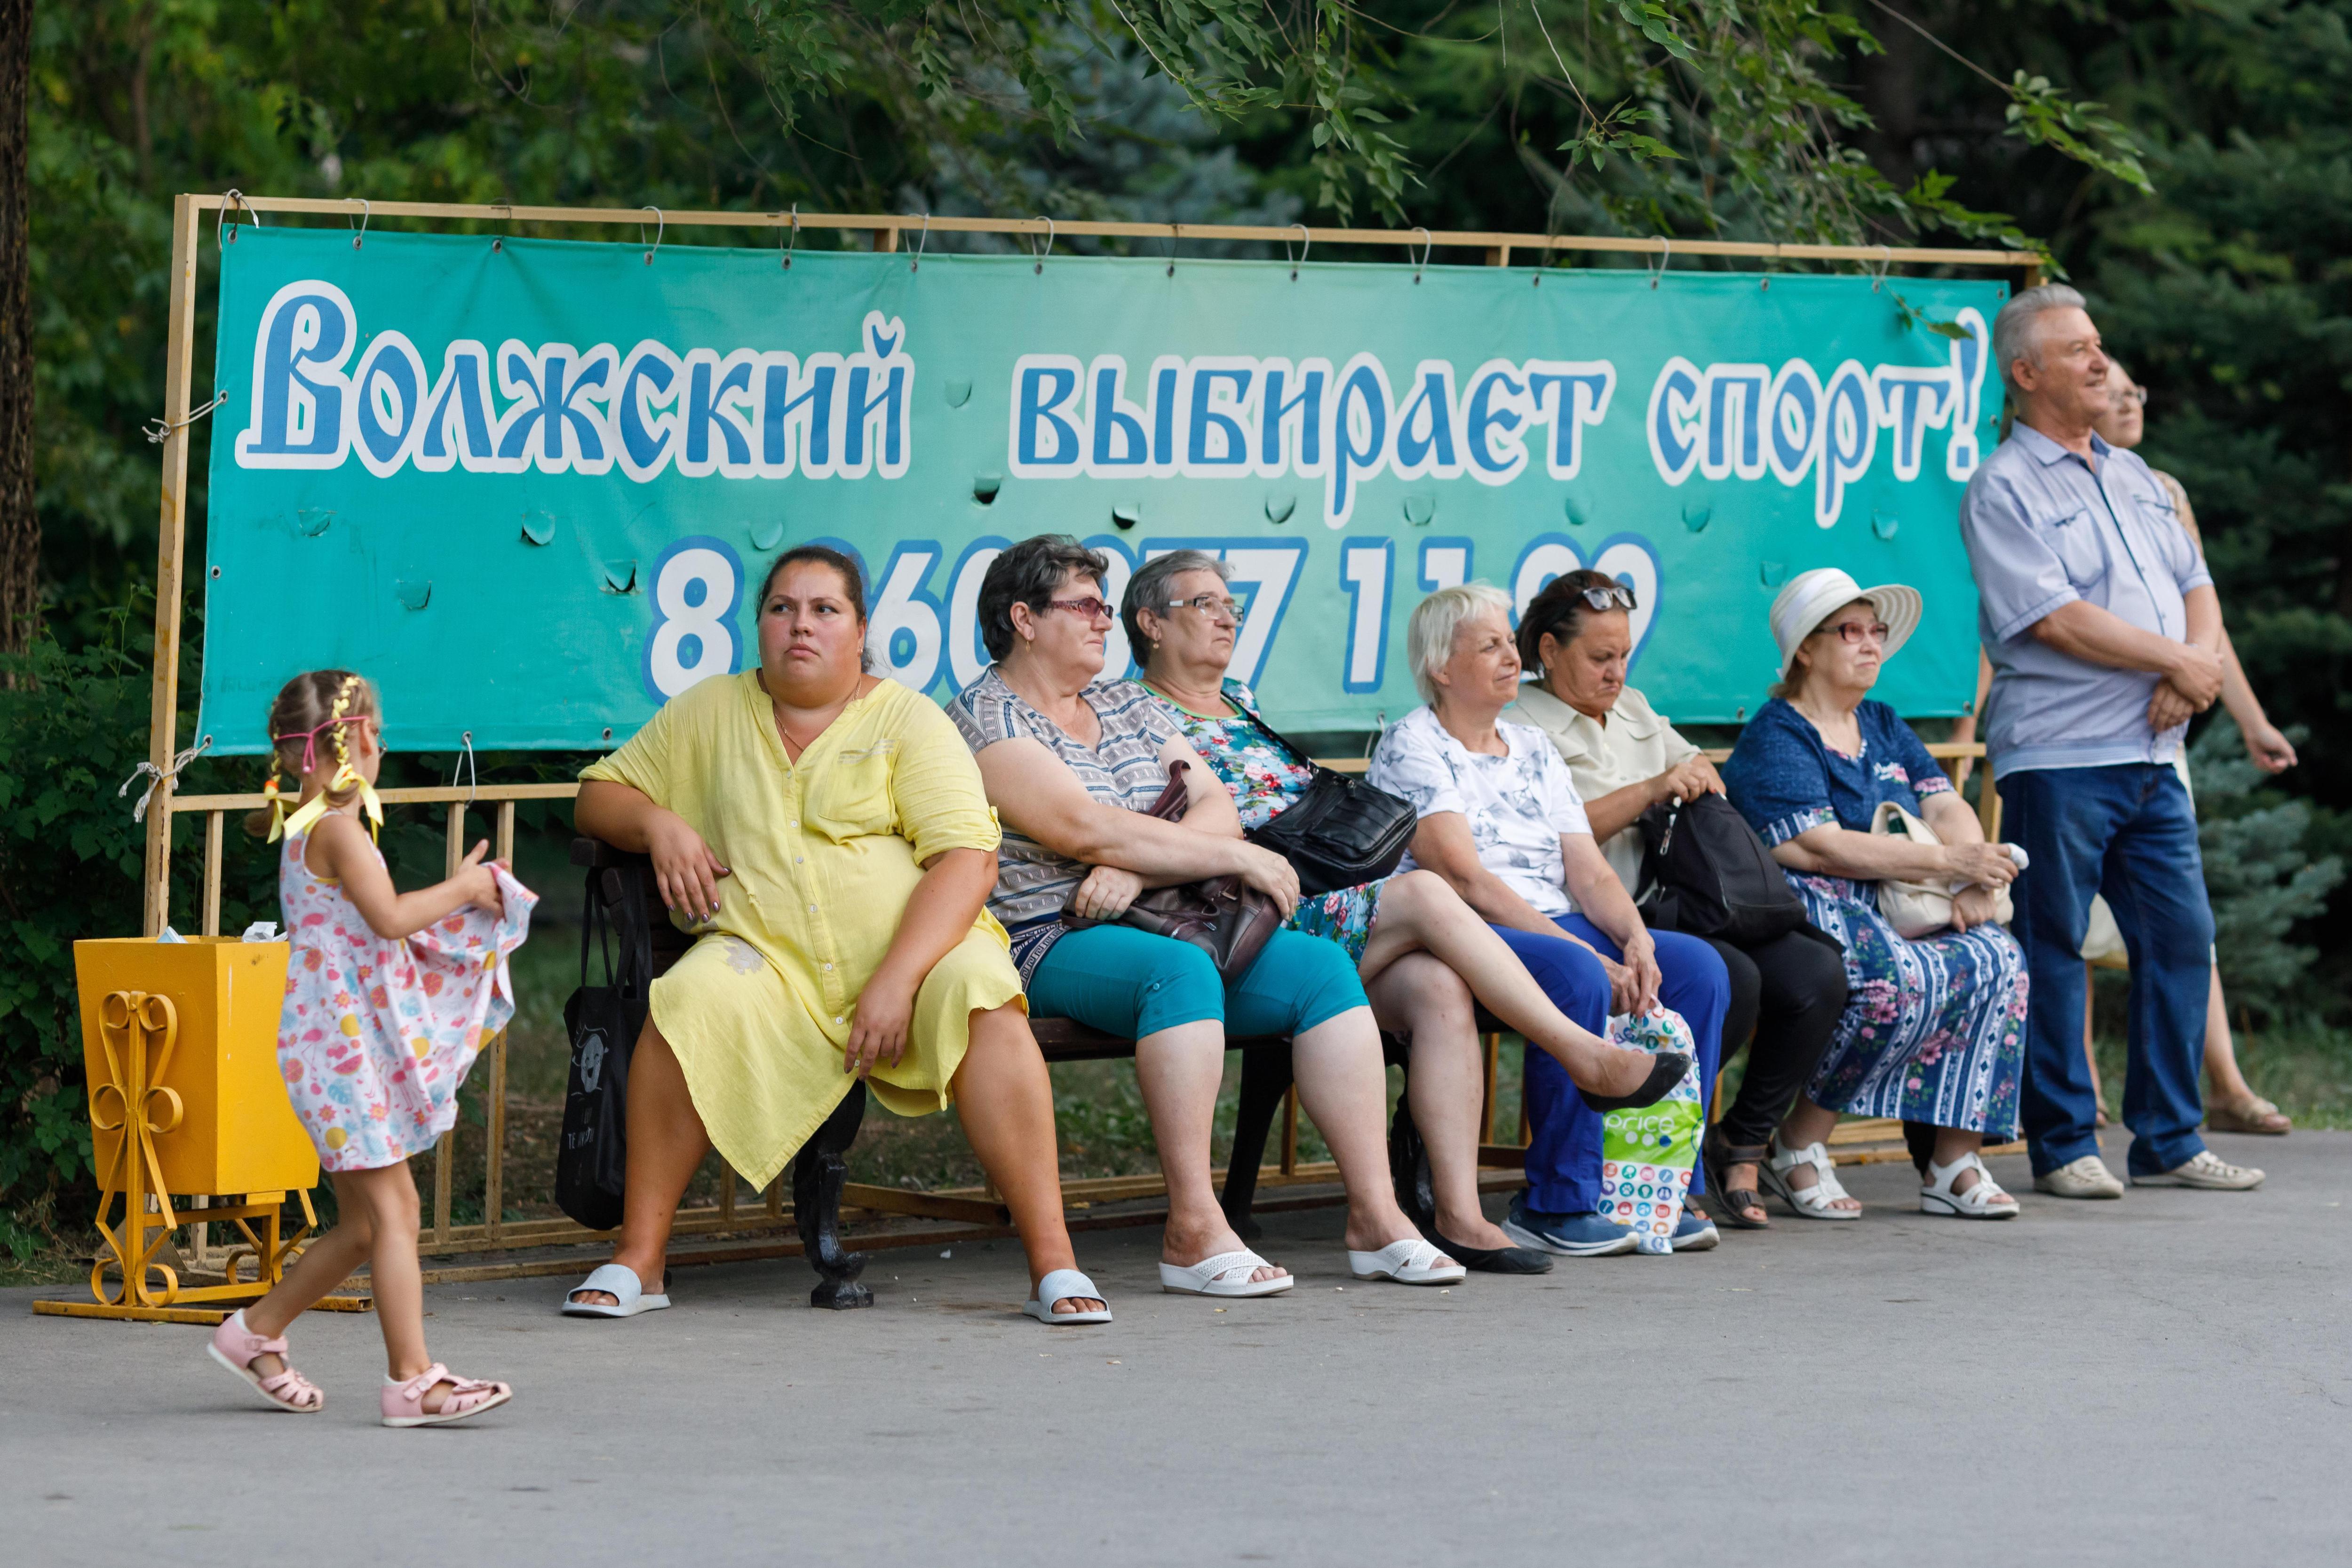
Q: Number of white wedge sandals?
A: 4